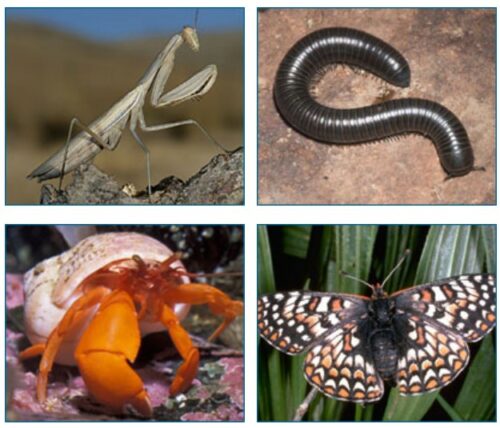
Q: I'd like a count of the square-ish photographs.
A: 4